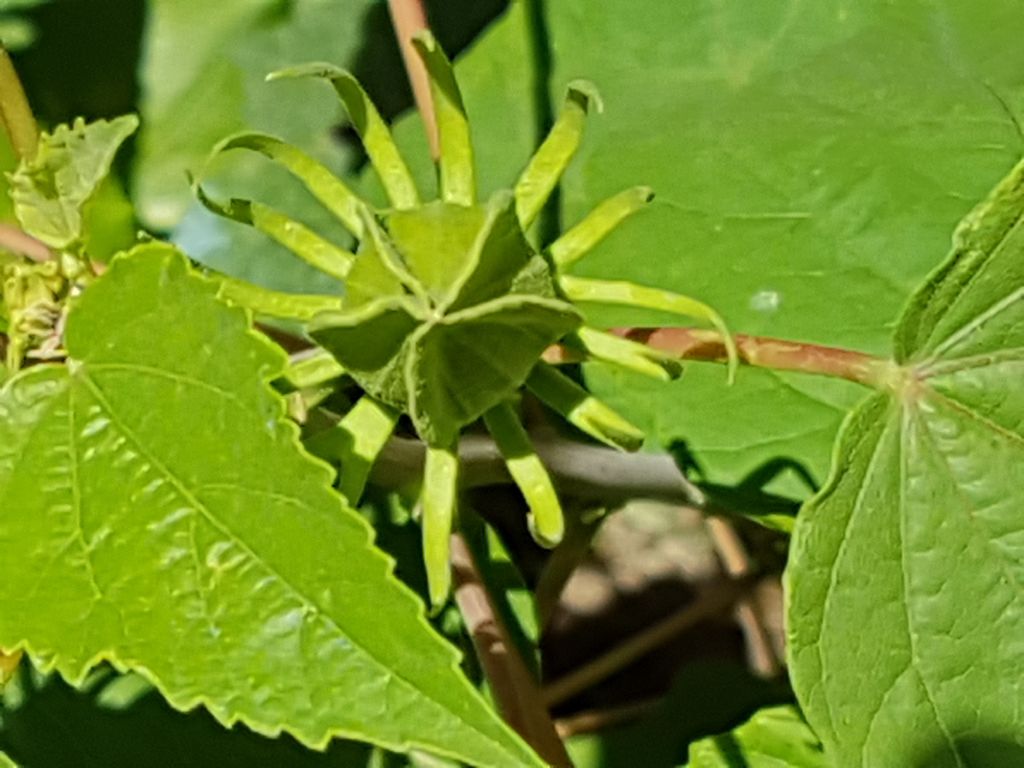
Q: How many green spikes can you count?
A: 14